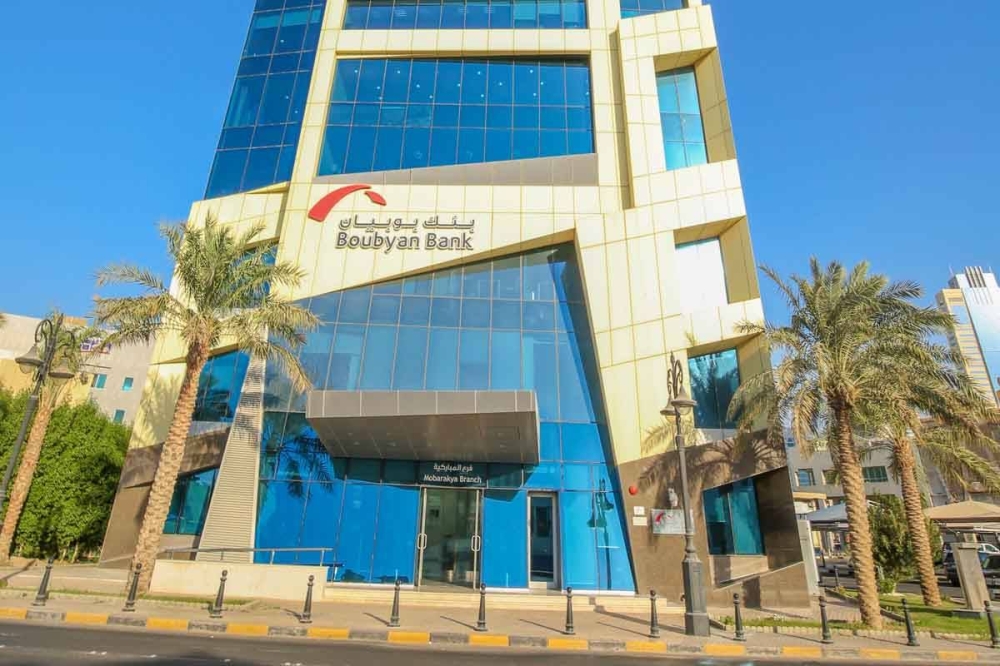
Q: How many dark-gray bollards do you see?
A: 12